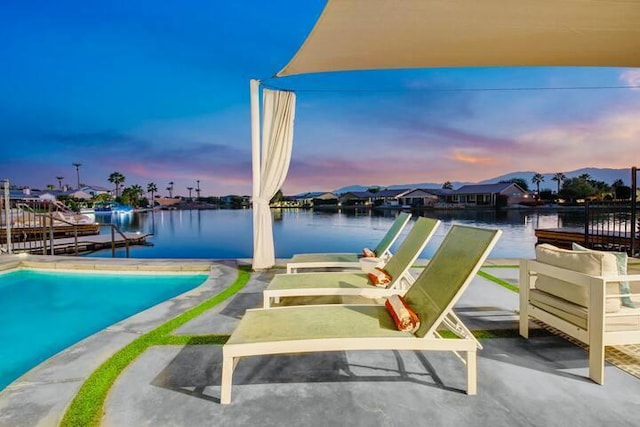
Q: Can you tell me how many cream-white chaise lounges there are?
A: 3